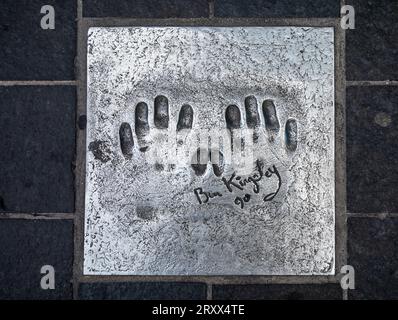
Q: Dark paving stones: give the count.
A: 10